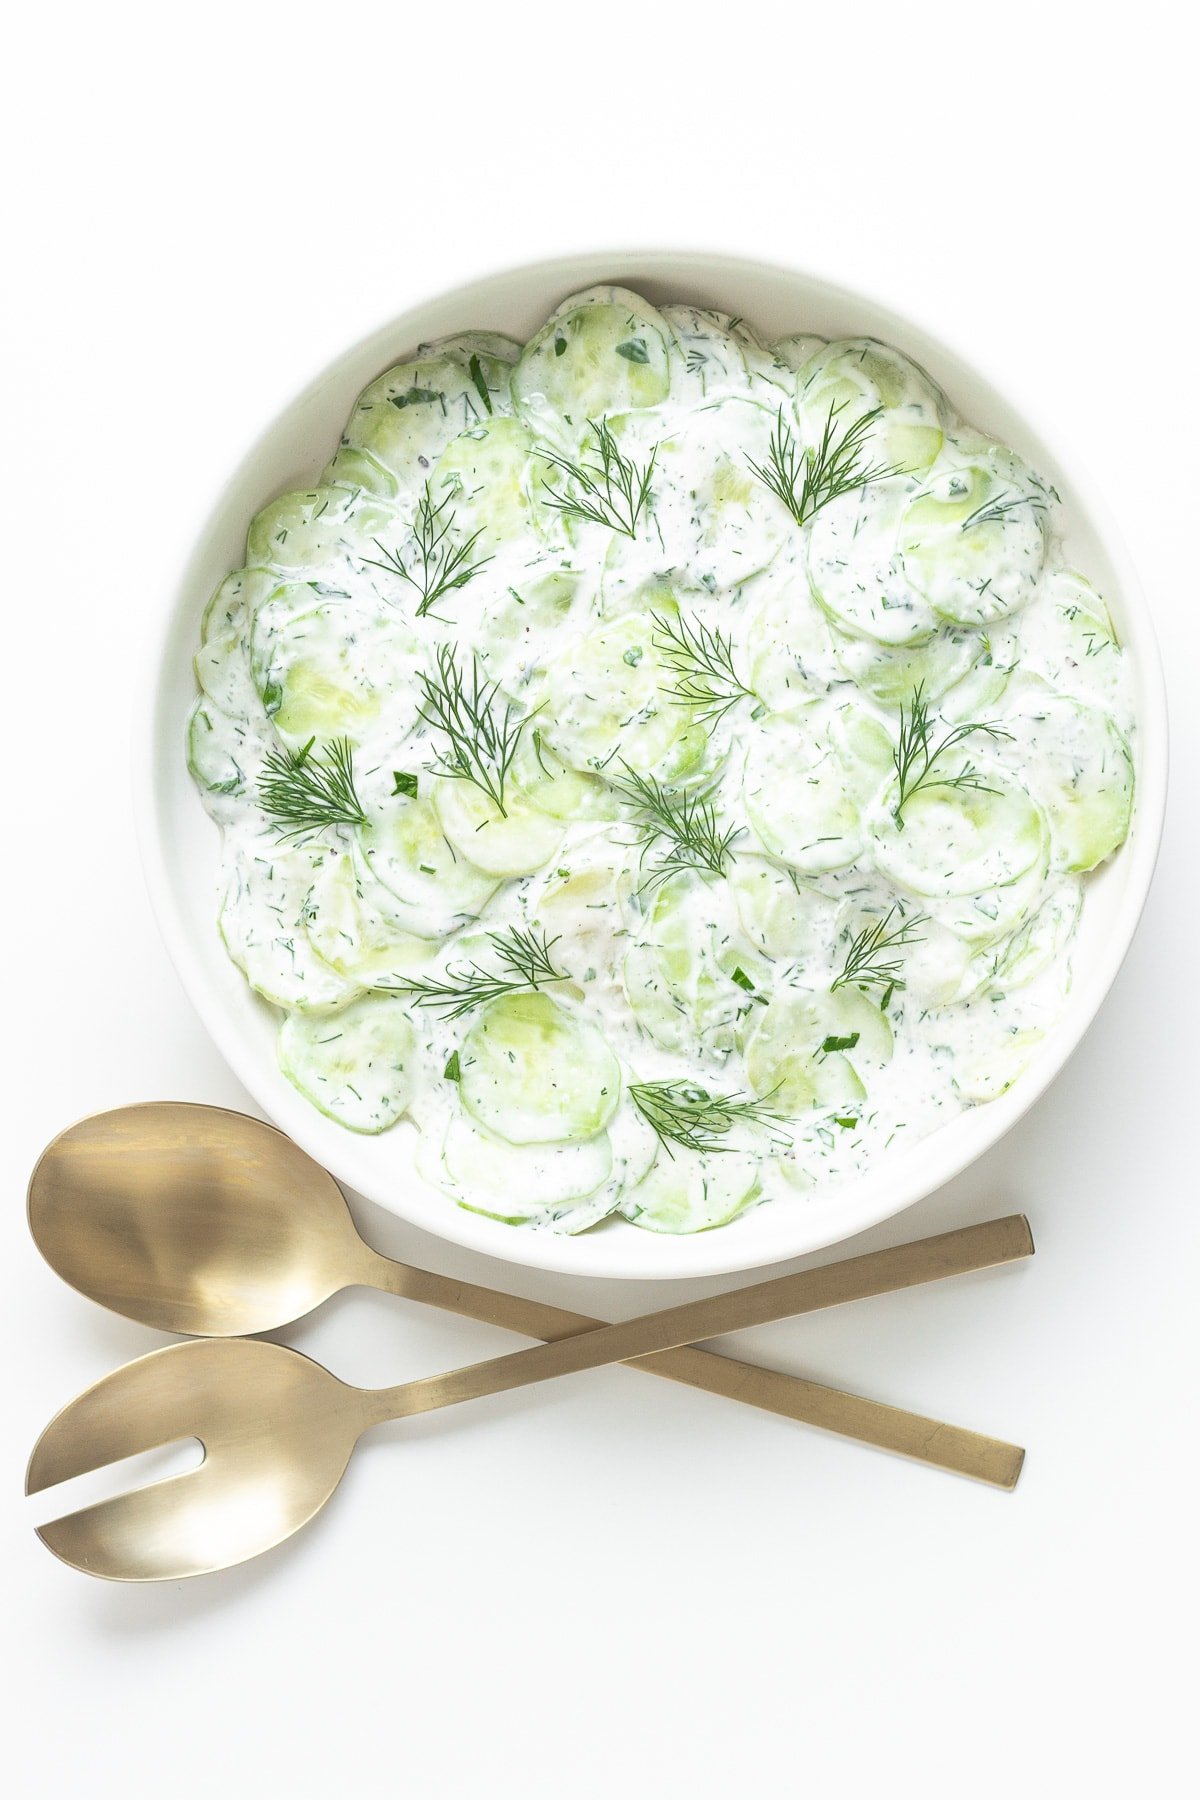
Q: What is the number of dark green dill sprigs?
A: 11